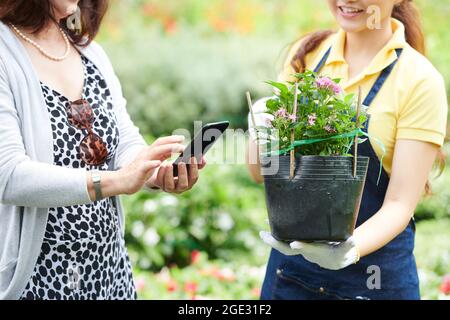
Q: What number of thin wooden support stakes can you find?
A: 3